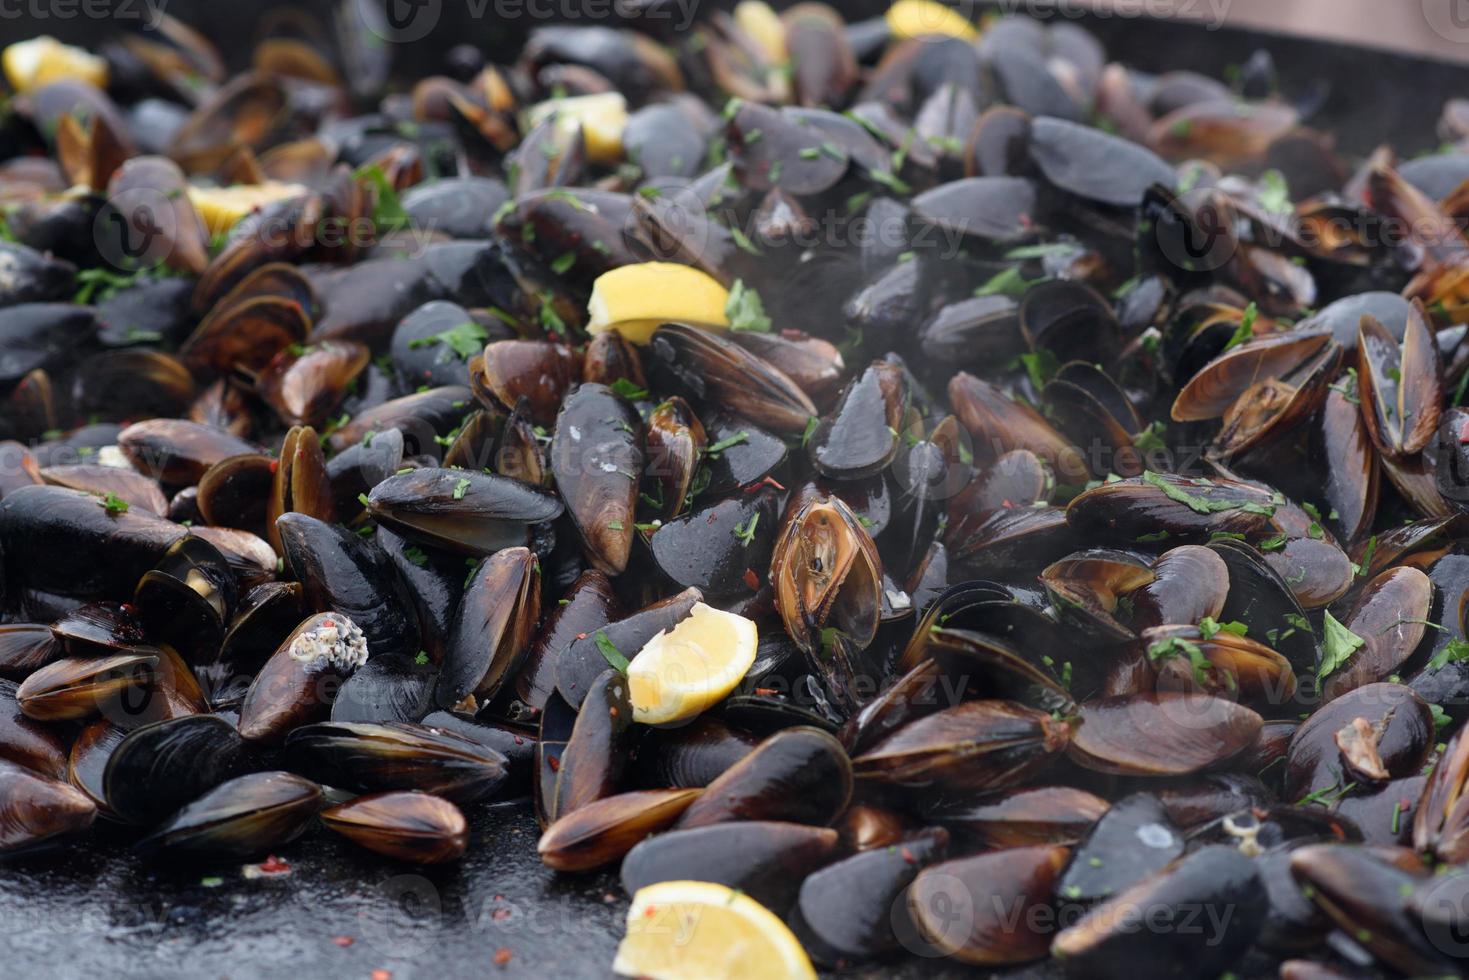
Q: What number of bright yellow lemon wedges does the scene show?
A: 8